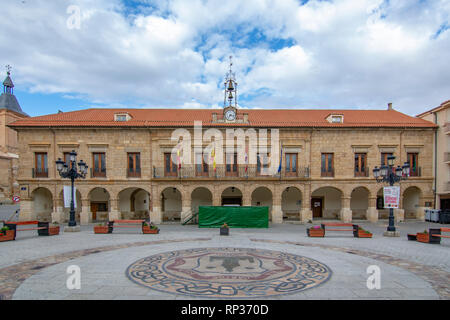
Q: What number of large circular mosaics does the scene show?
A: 1